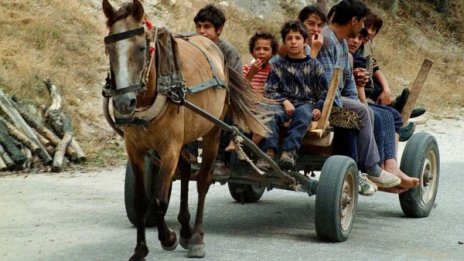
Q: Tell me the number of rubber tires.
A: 4